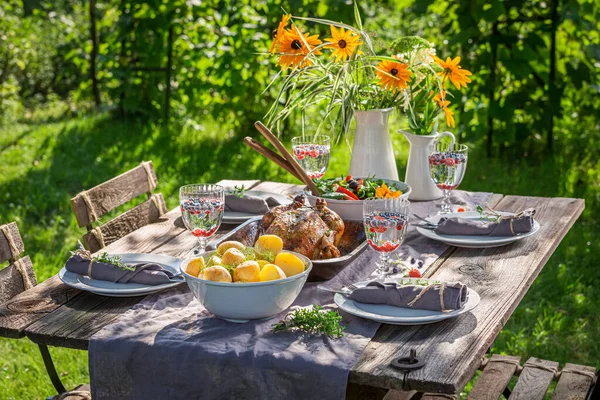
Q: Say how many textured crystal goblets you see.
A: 4